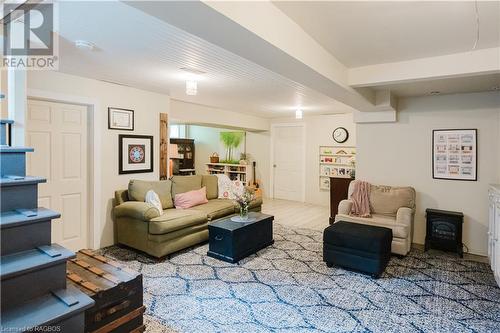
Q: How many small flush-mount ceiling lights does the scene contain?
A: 2